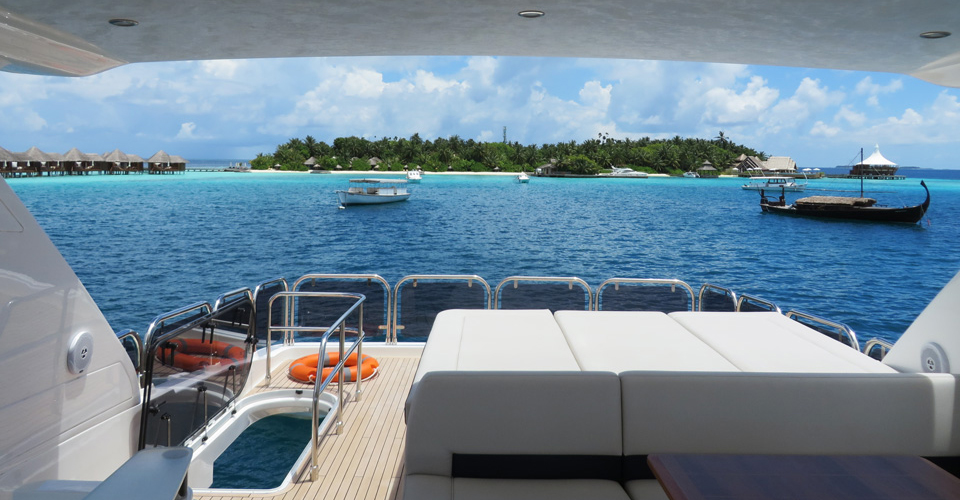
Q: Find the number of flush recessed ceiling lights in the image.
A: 3